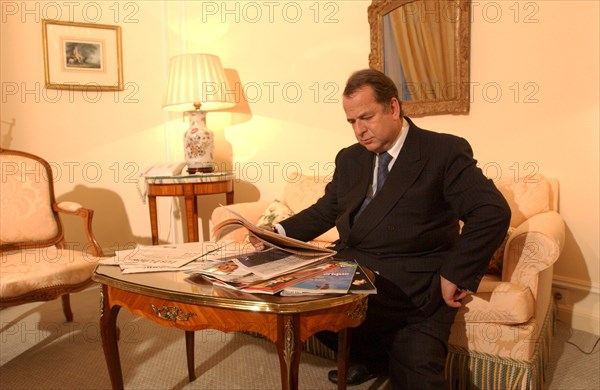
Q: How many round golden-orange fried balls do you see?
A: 0